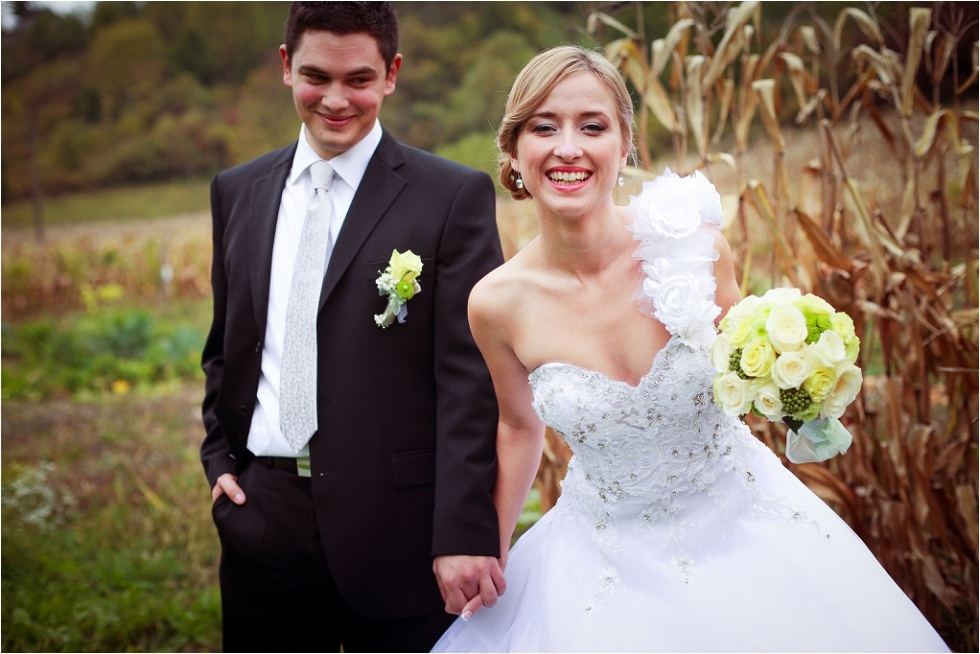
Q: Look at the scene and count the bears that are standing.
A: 0